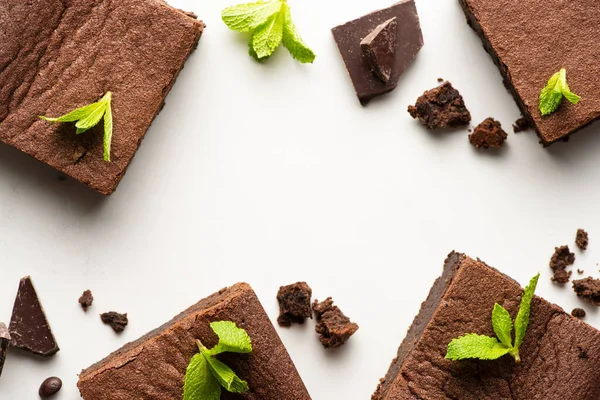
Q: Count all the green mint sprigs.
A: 5